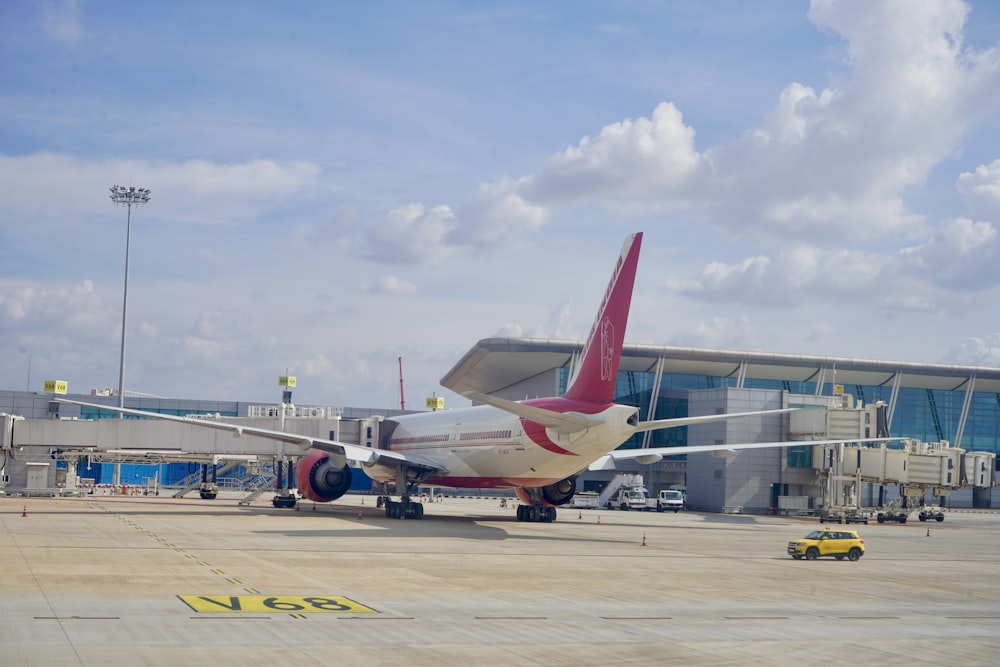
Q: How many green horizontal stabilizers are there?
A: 0